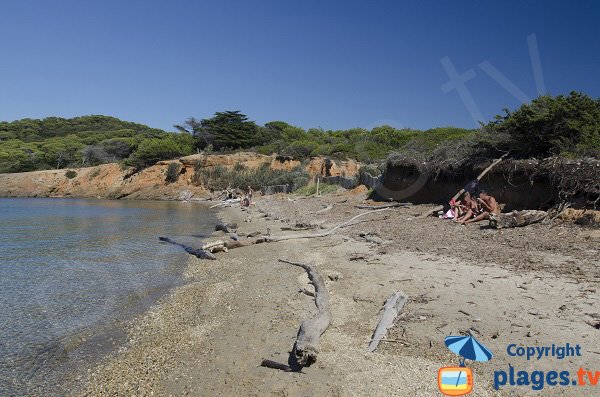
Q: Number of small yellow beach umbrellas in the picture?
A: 0